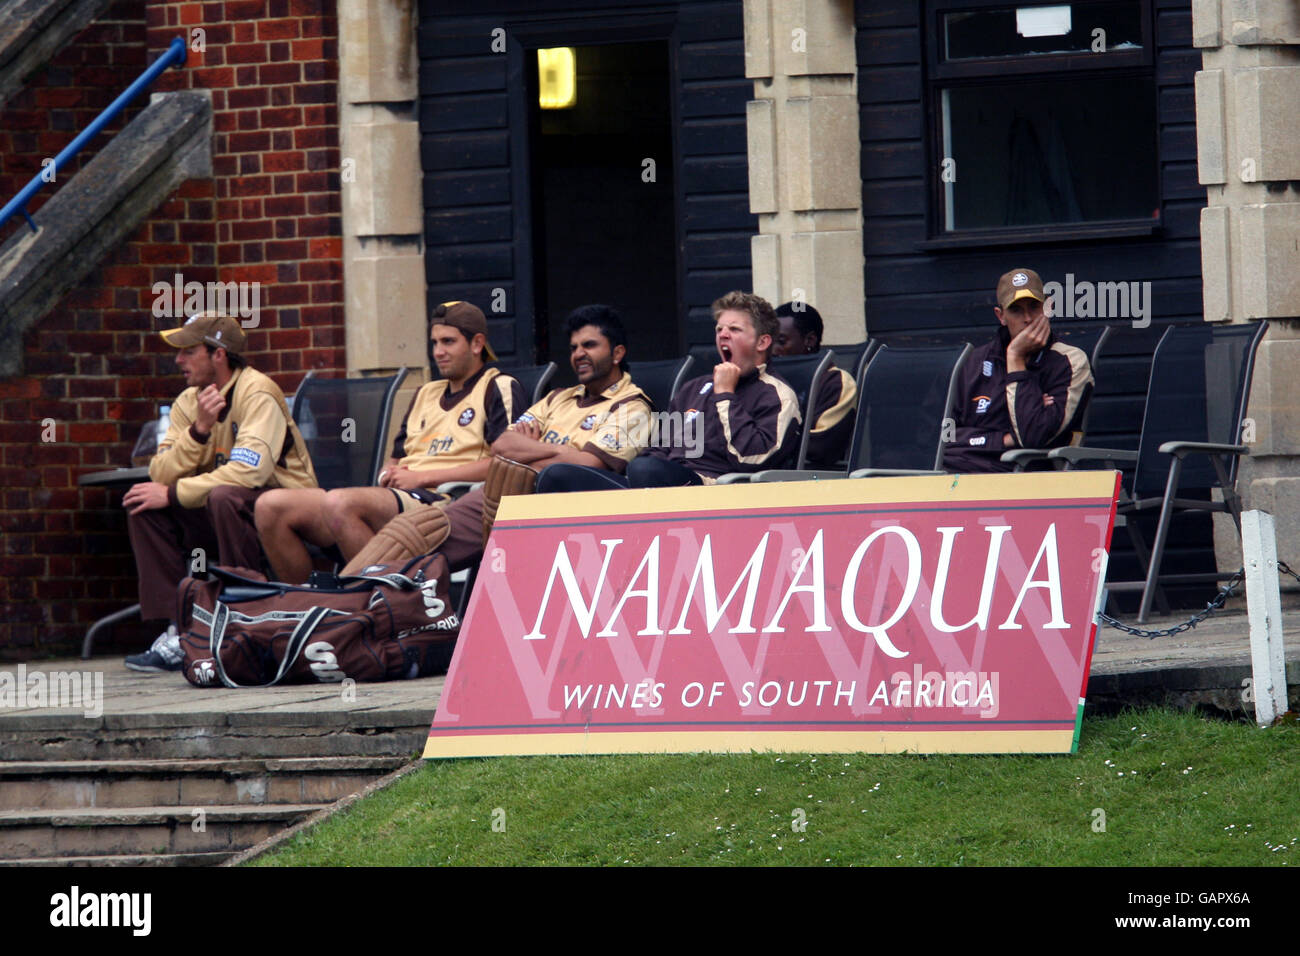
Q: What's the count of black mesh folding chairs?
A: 8